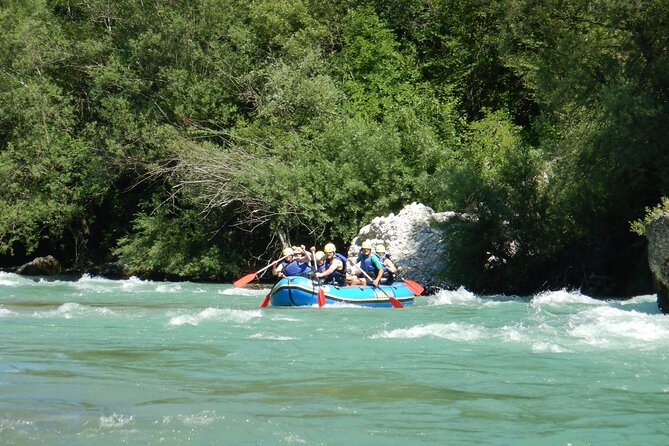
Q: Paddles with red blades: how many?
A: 5